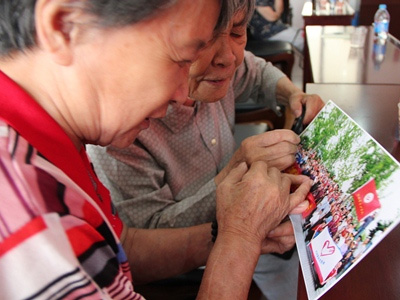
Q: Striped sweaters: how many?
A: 1